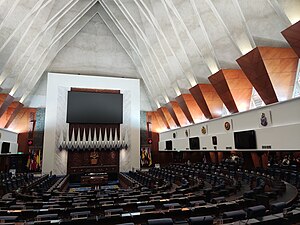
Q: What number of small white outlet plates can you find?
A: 0